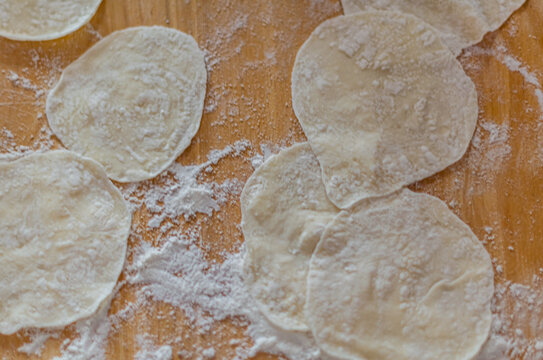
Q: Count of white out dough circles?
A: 7